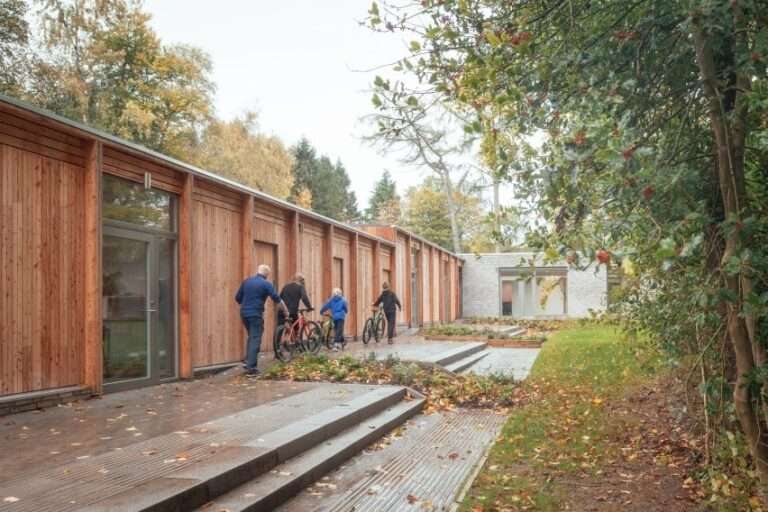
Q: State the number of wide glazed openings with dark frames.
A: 2